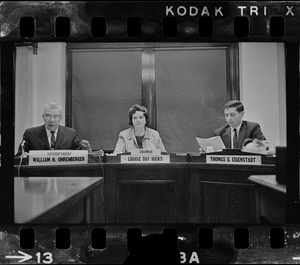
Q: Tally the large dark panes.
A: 2